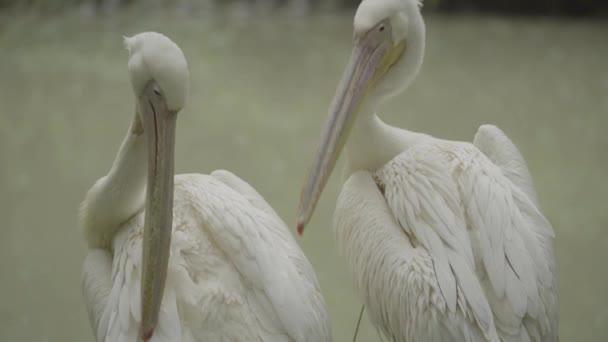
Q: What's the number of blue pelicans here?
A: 0